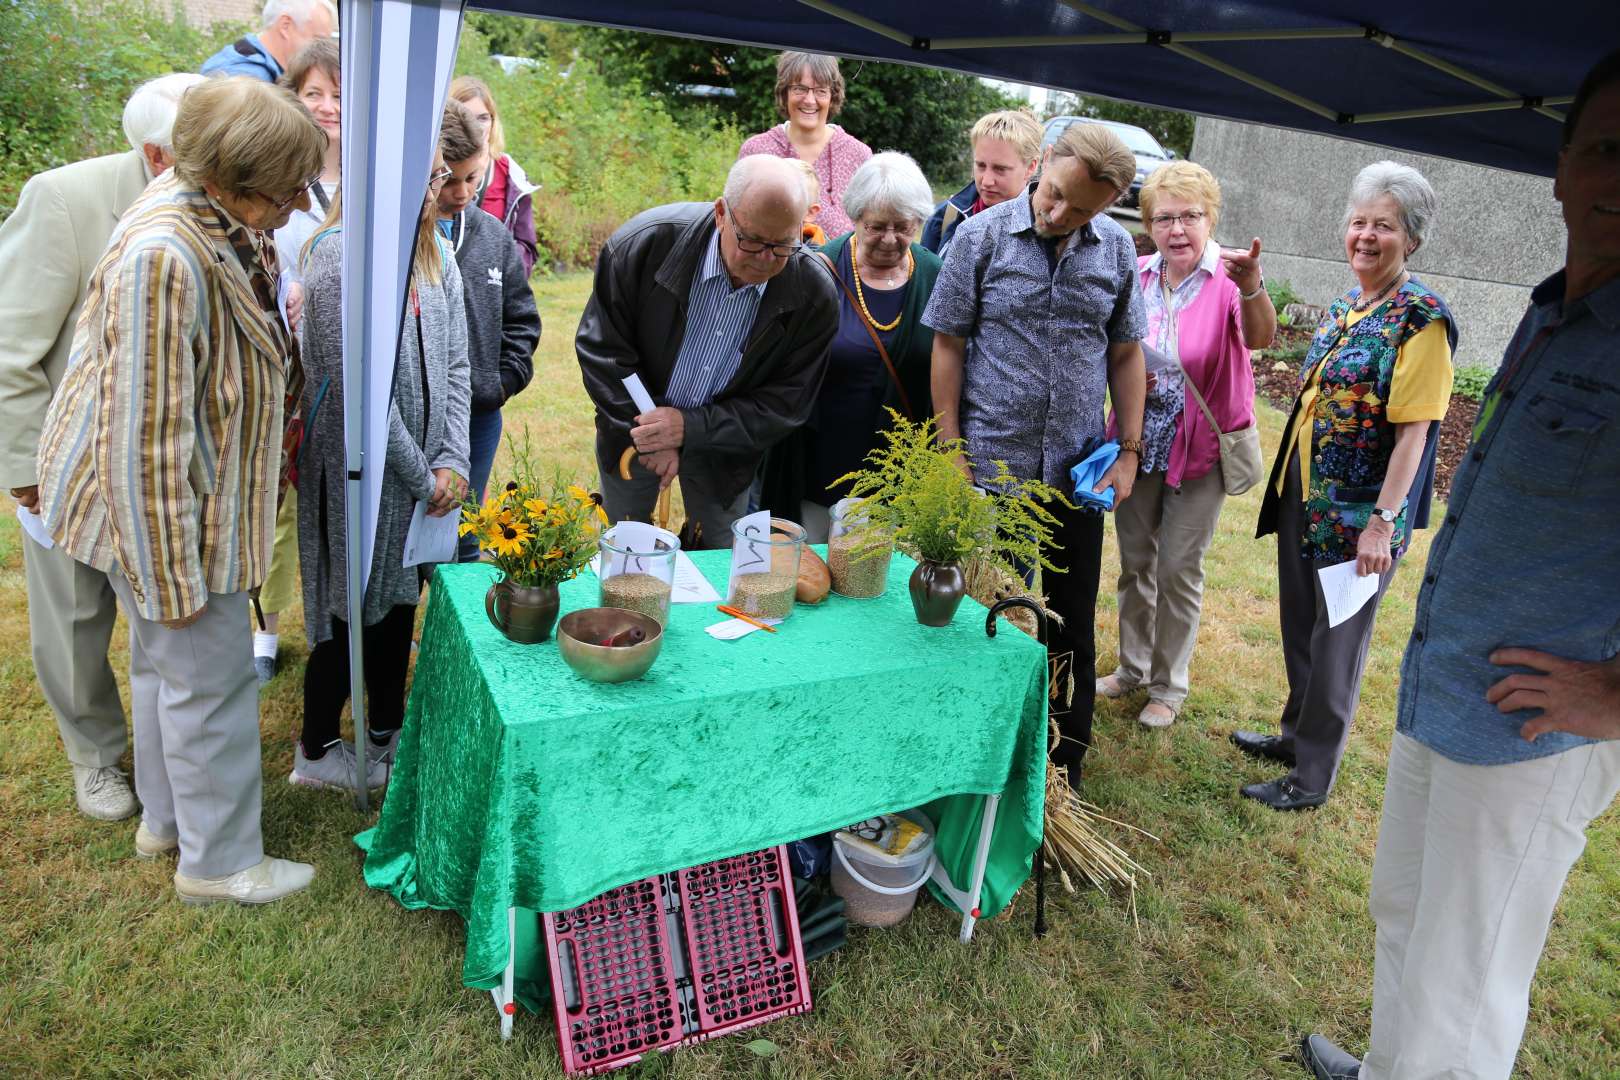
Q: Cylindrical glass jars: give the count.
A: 3